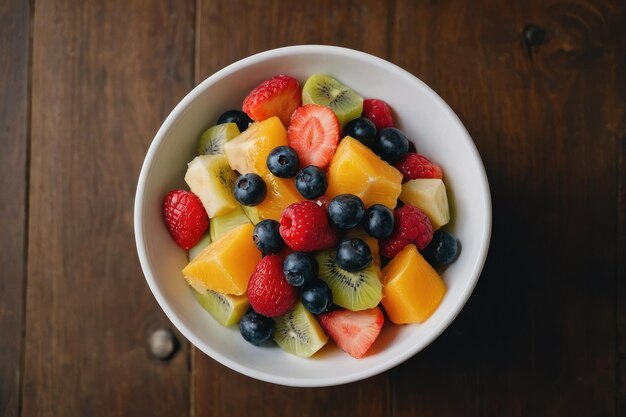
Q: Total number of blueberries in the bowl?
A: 14